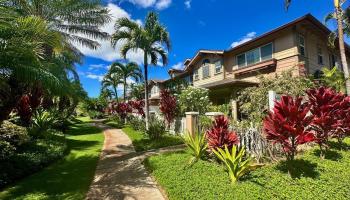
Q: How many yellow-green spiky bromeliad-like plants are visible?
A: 2